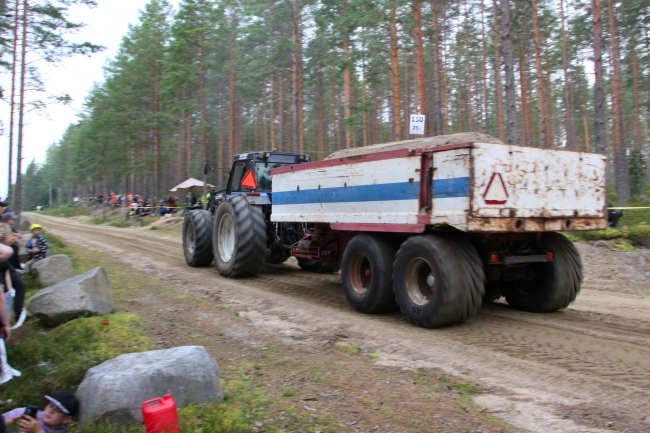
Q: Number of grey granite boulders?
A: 3